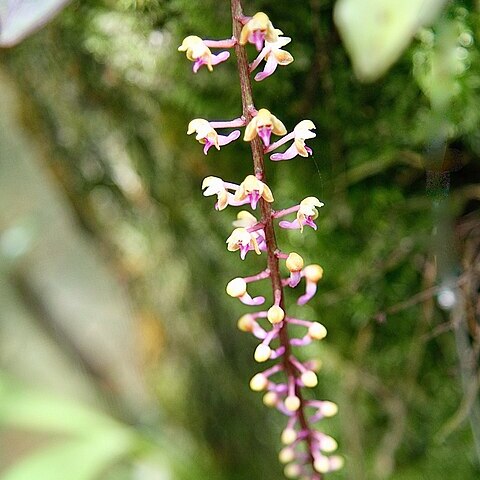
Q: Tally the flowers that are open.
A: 11